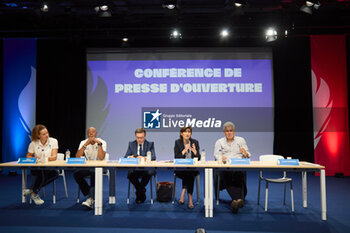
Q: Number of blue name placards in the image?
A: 6